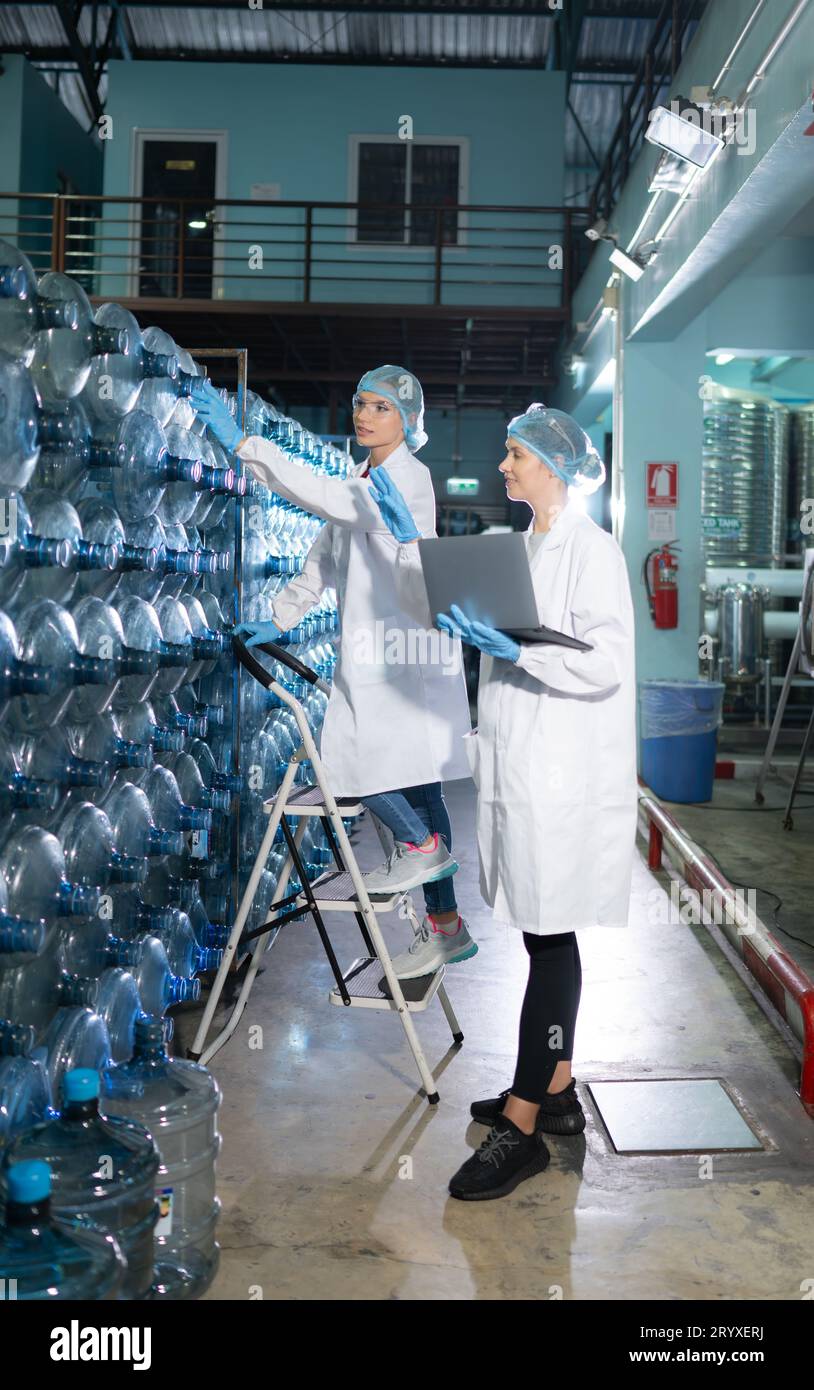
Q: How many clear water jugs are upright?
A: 3